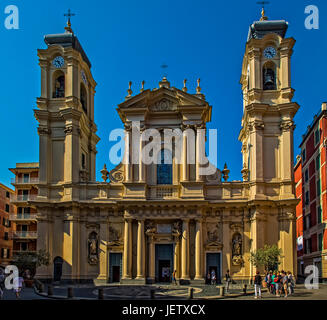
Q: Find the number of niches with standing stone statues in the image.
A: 2